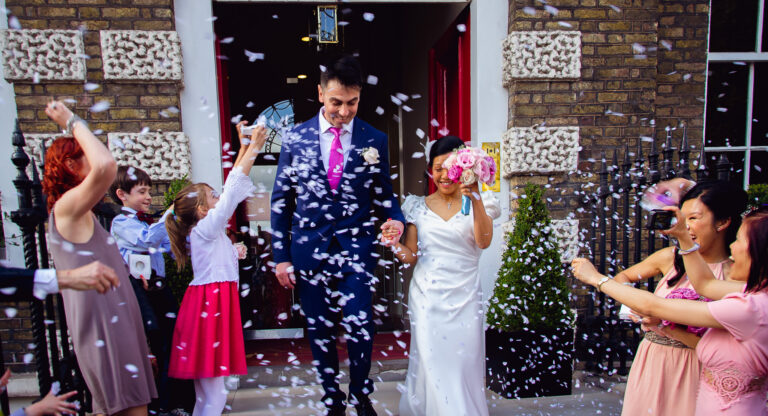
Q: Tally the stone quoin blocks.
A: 7